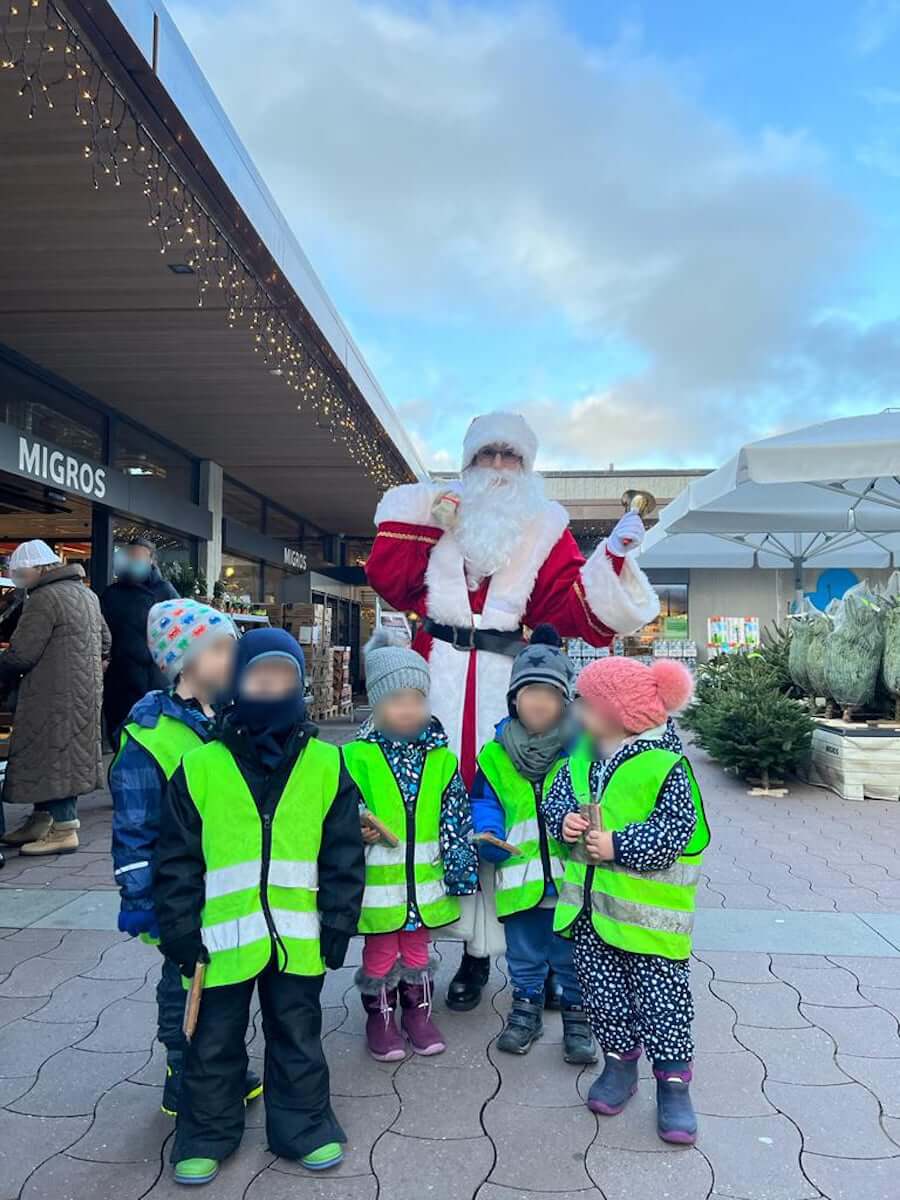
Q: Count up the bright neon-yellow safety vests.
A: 5